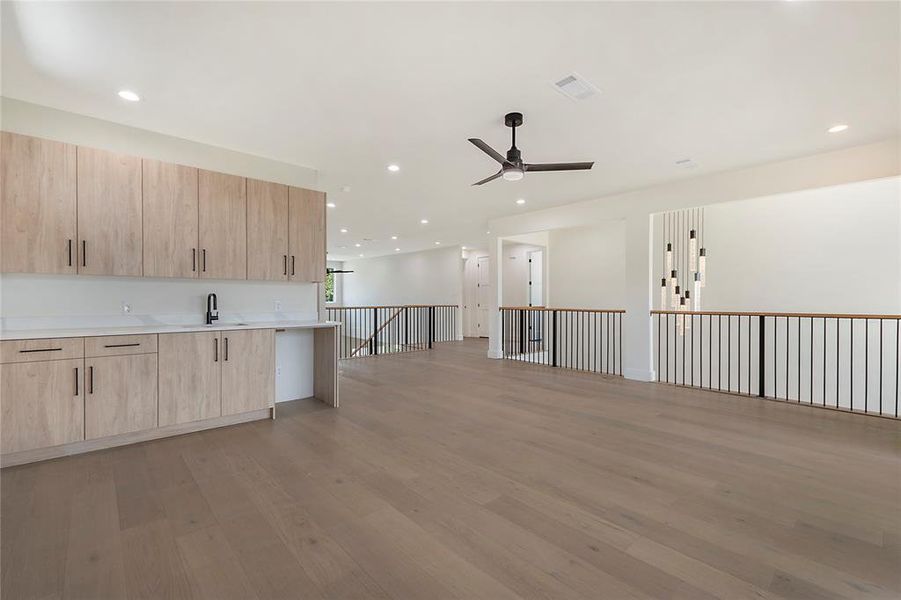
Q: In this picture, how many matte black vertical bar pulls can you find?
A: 10